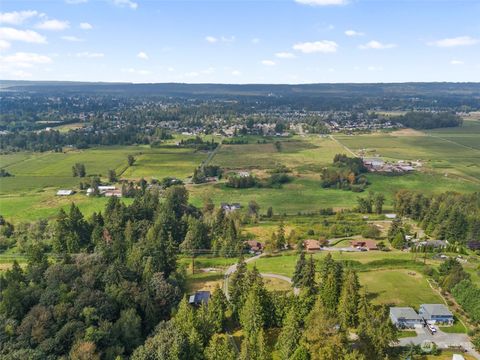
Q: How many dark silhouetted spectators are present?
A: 0